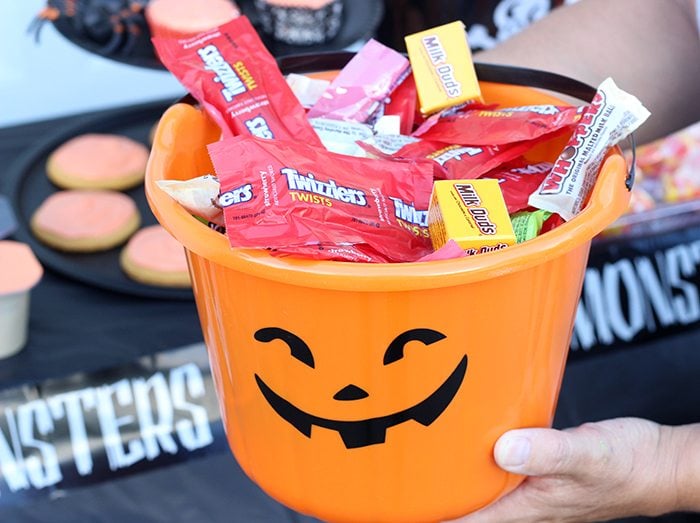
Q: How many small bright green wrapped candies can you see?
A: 1